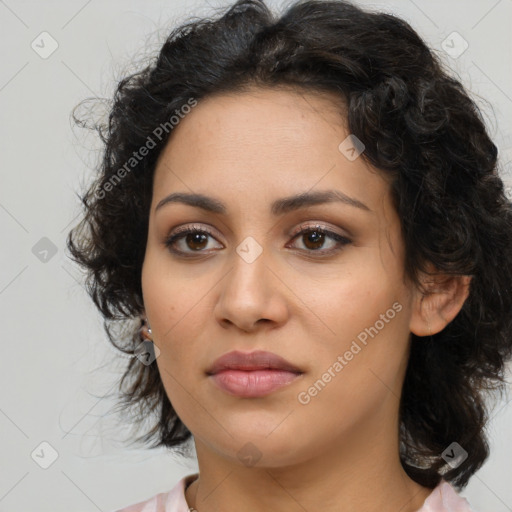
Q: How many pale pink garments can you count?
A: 1